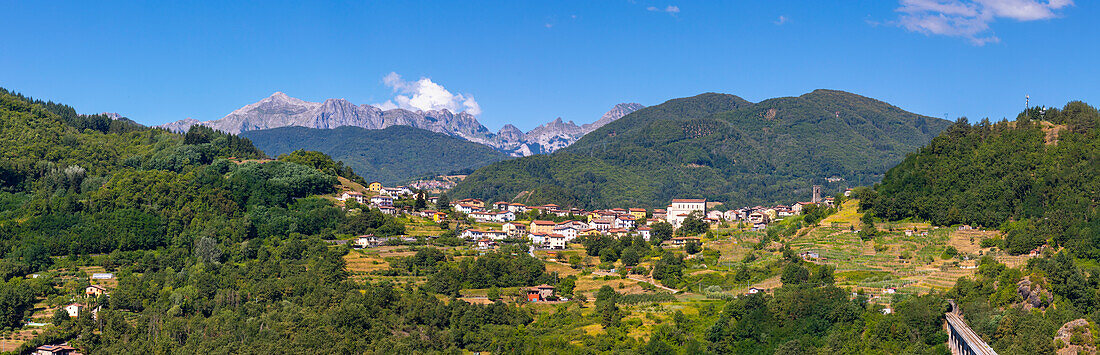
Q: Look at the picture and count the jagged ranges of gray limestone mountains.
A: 1